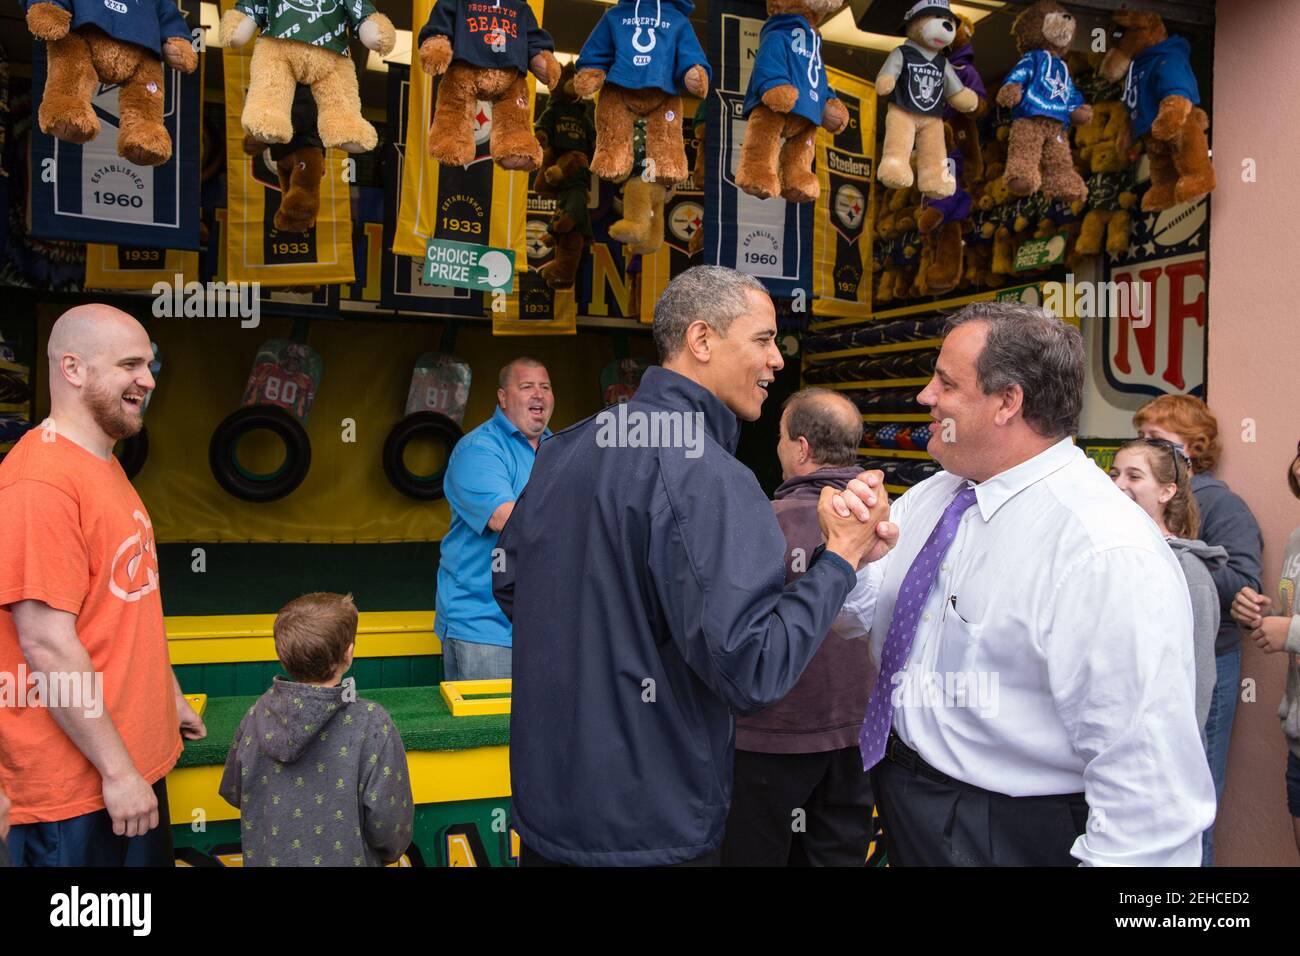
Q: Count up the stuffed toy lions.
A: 0